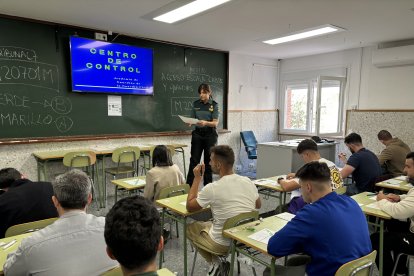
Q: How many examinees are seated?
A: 10